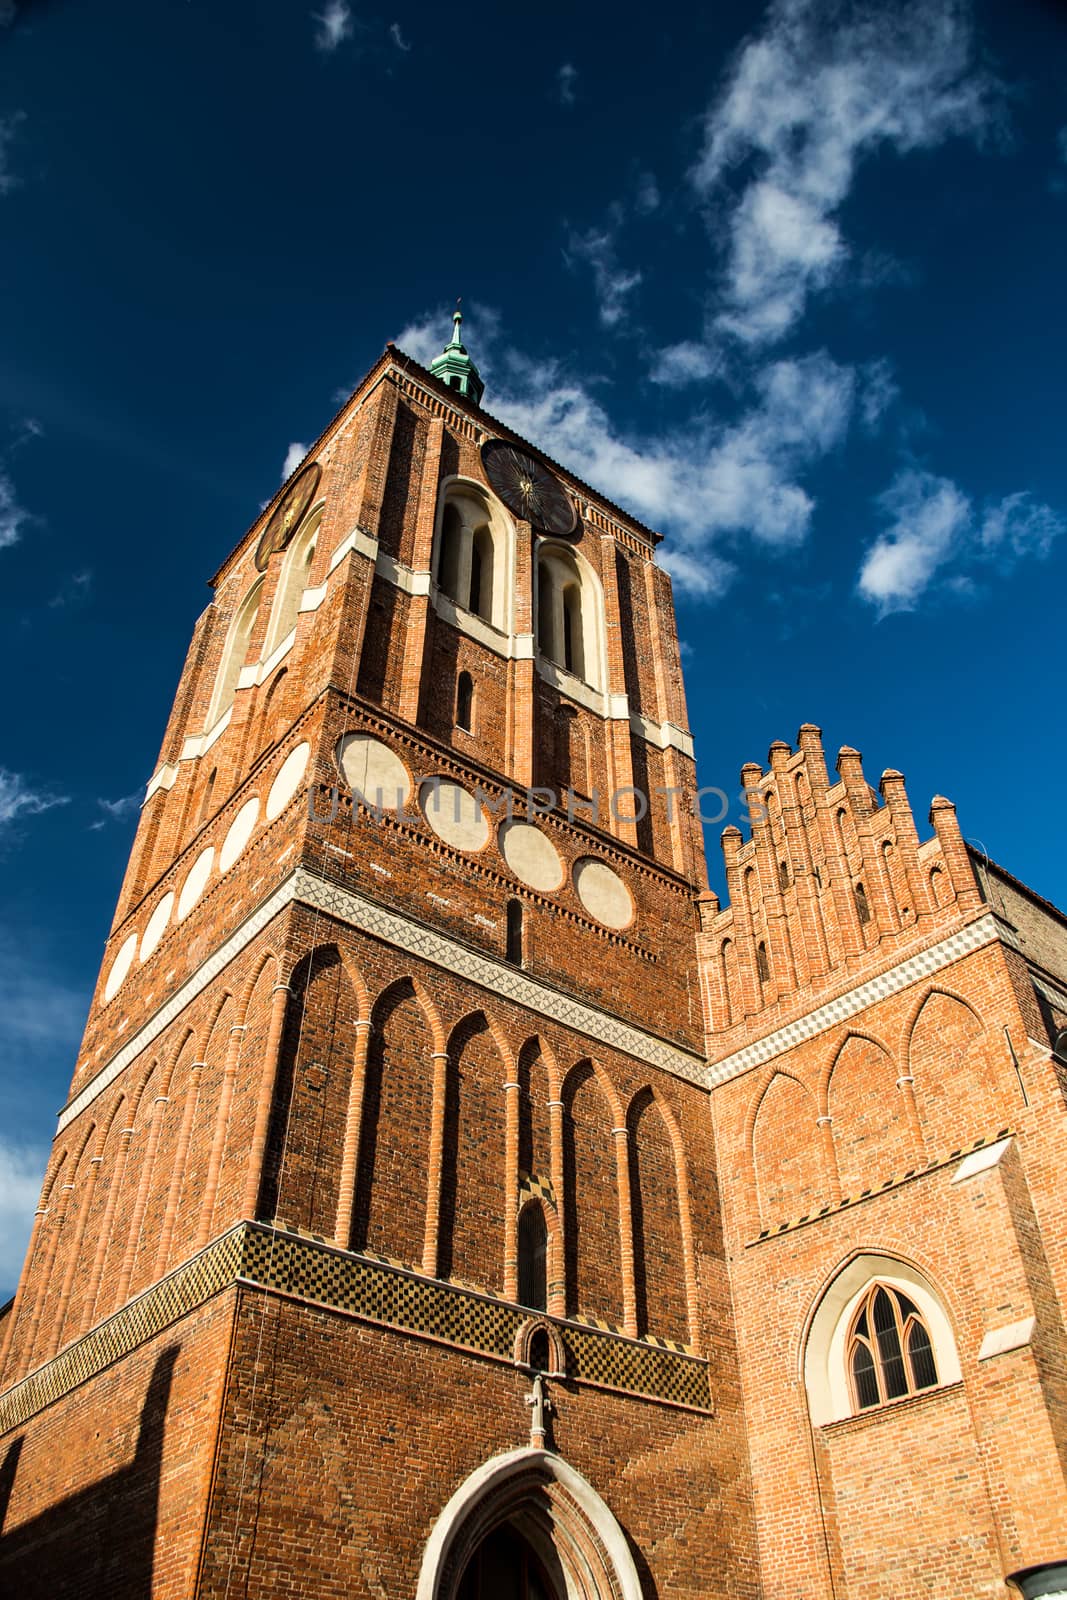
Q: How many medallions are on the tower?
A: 9